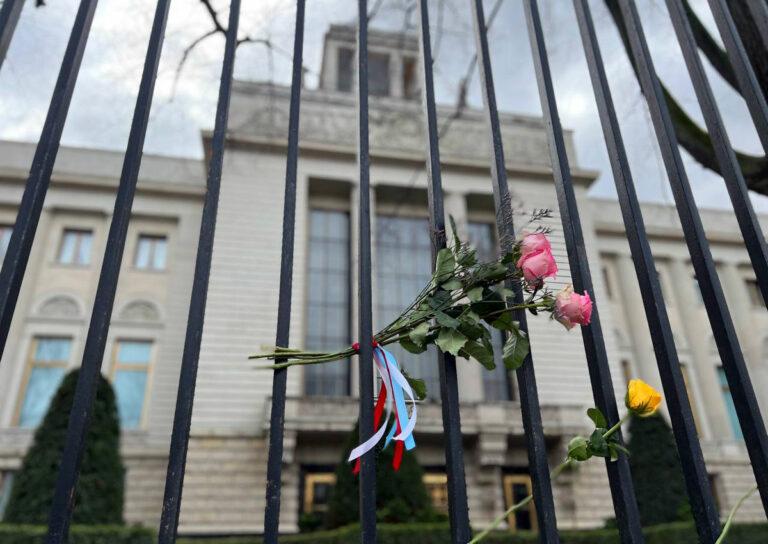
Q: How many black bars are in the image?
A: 14